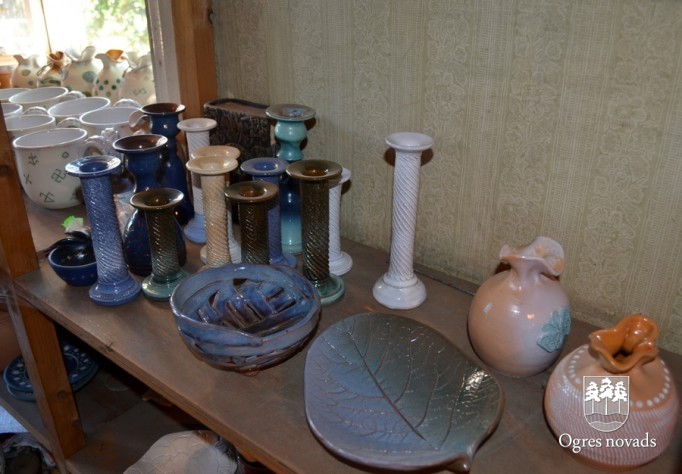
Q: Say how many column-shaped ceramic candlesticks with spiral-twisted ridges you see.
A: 10